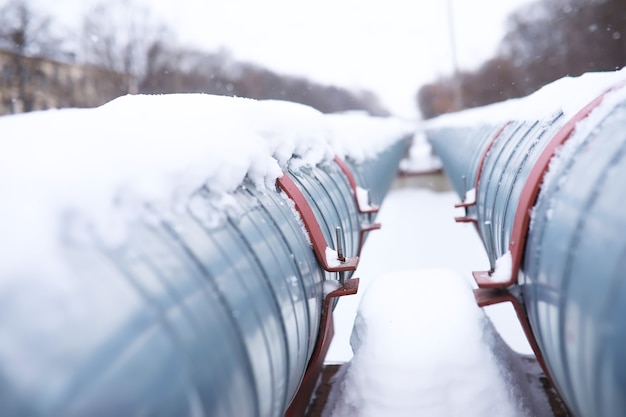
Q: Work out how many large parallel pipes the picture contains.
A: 2